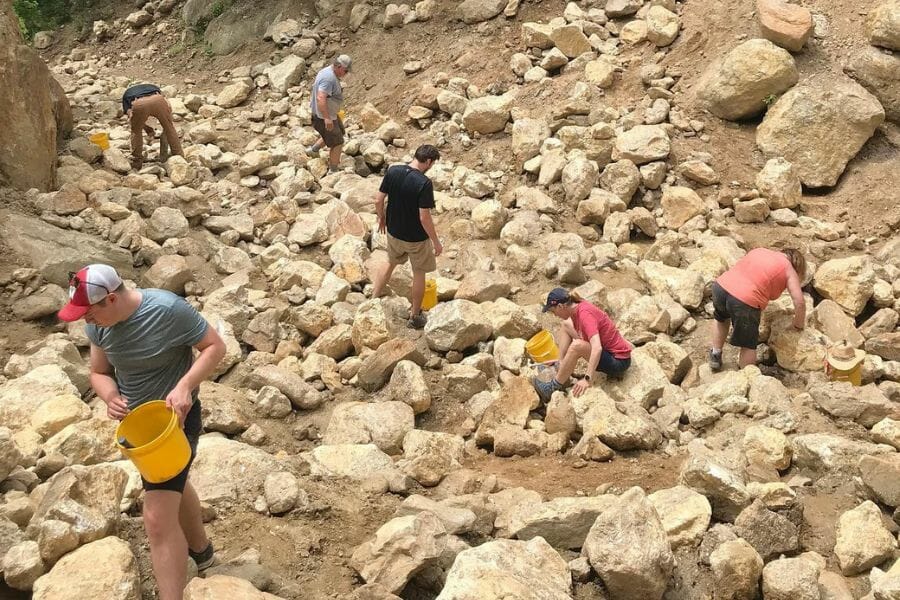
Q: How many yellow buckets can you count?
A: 6